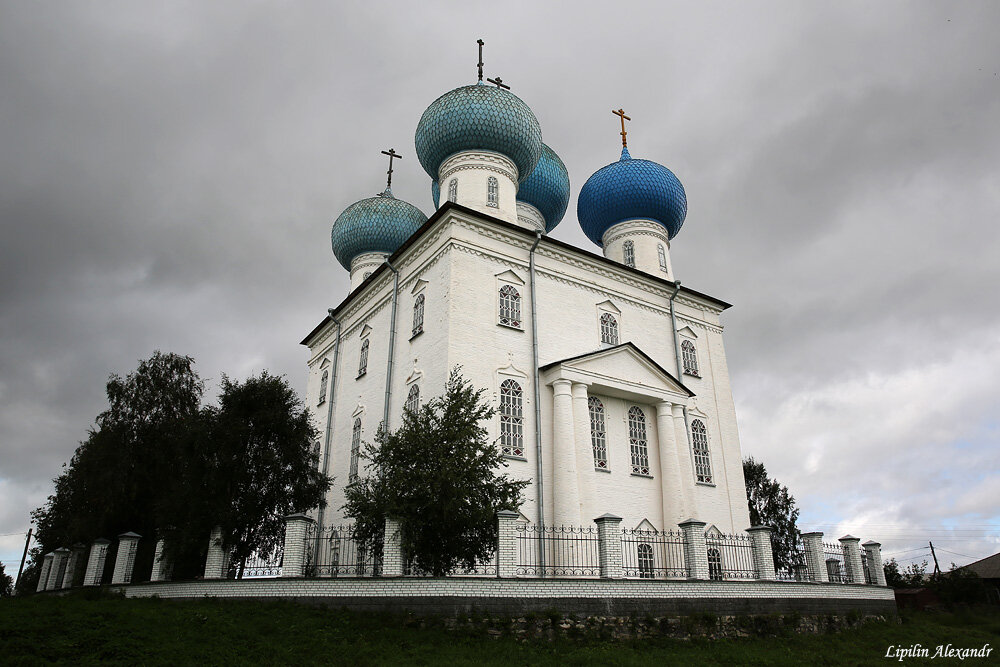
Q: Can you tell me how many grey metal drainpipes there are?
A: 4